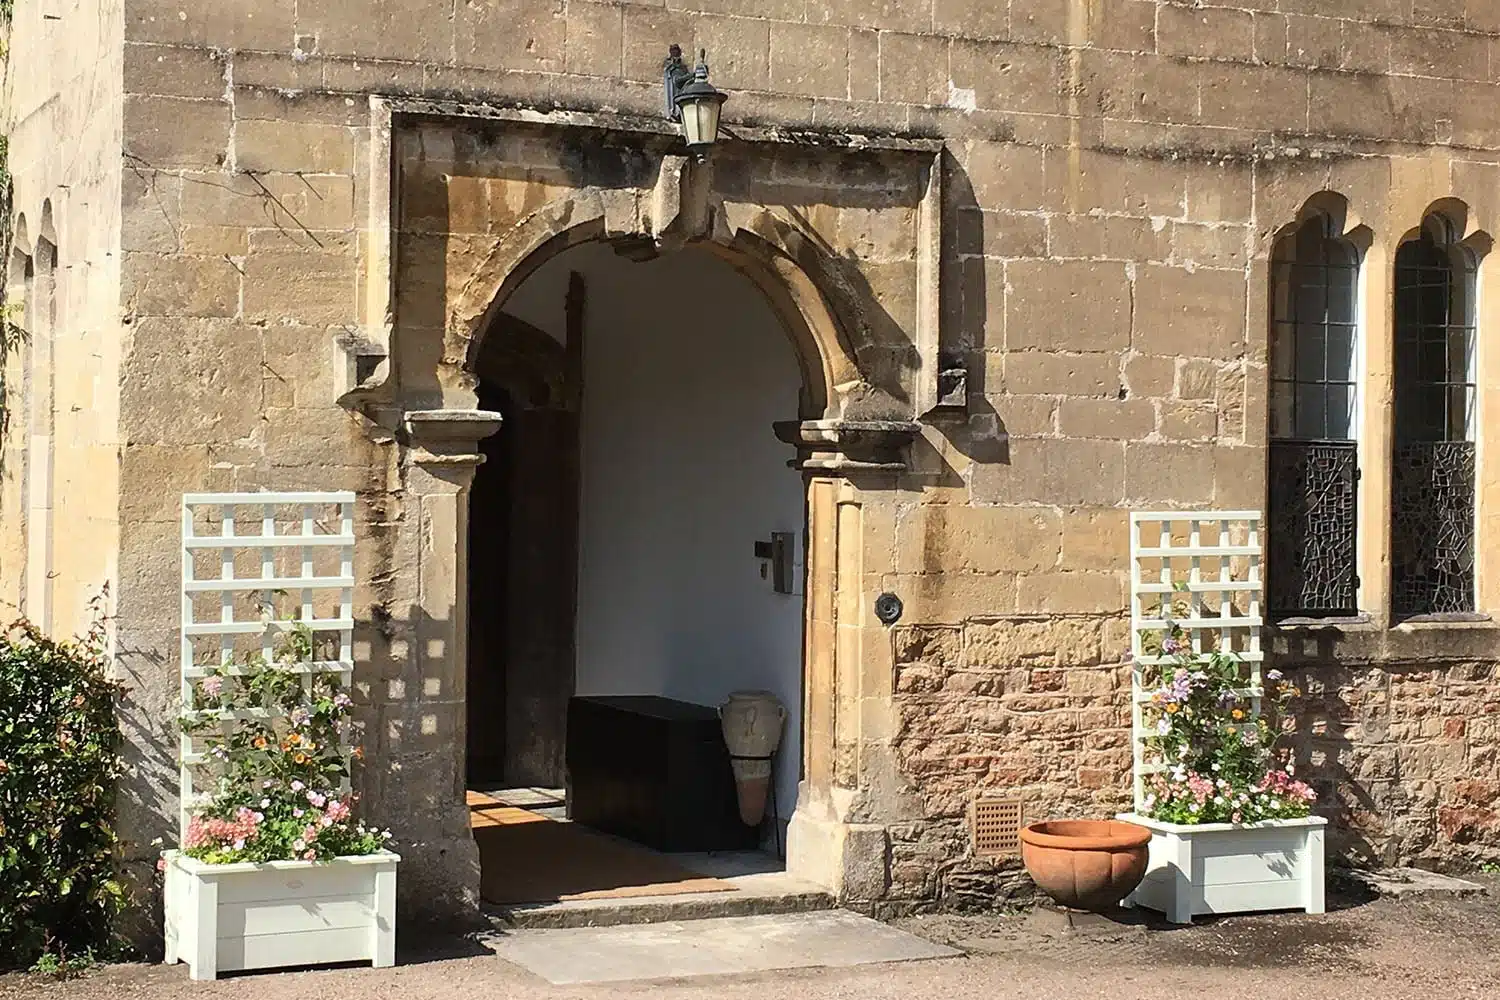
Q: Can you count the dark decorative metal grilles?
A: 2